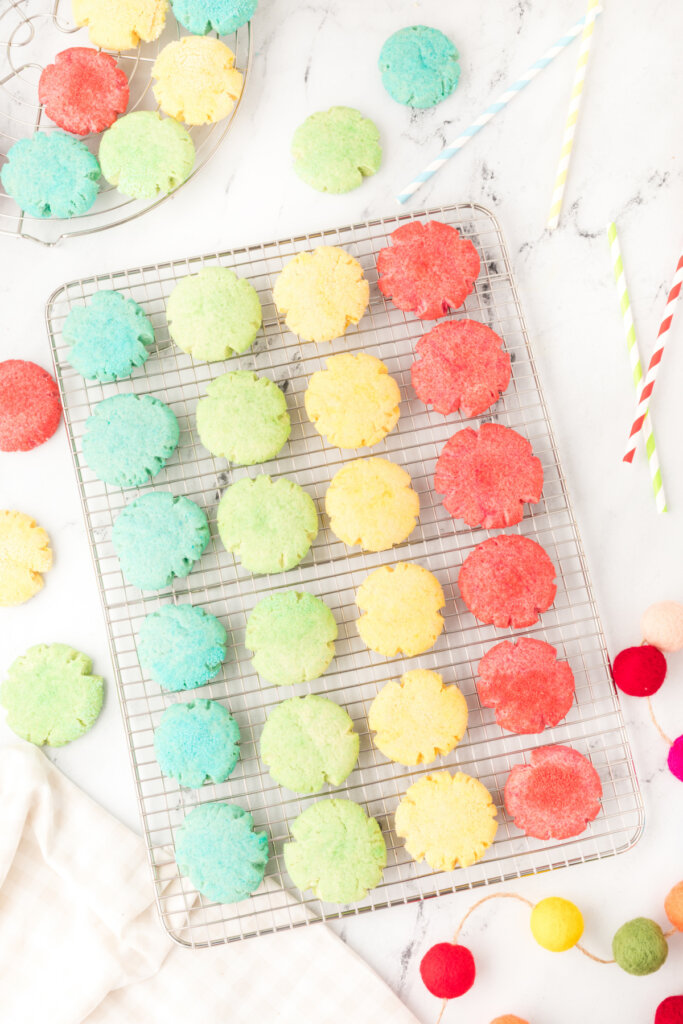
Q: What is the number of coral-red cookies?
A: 8